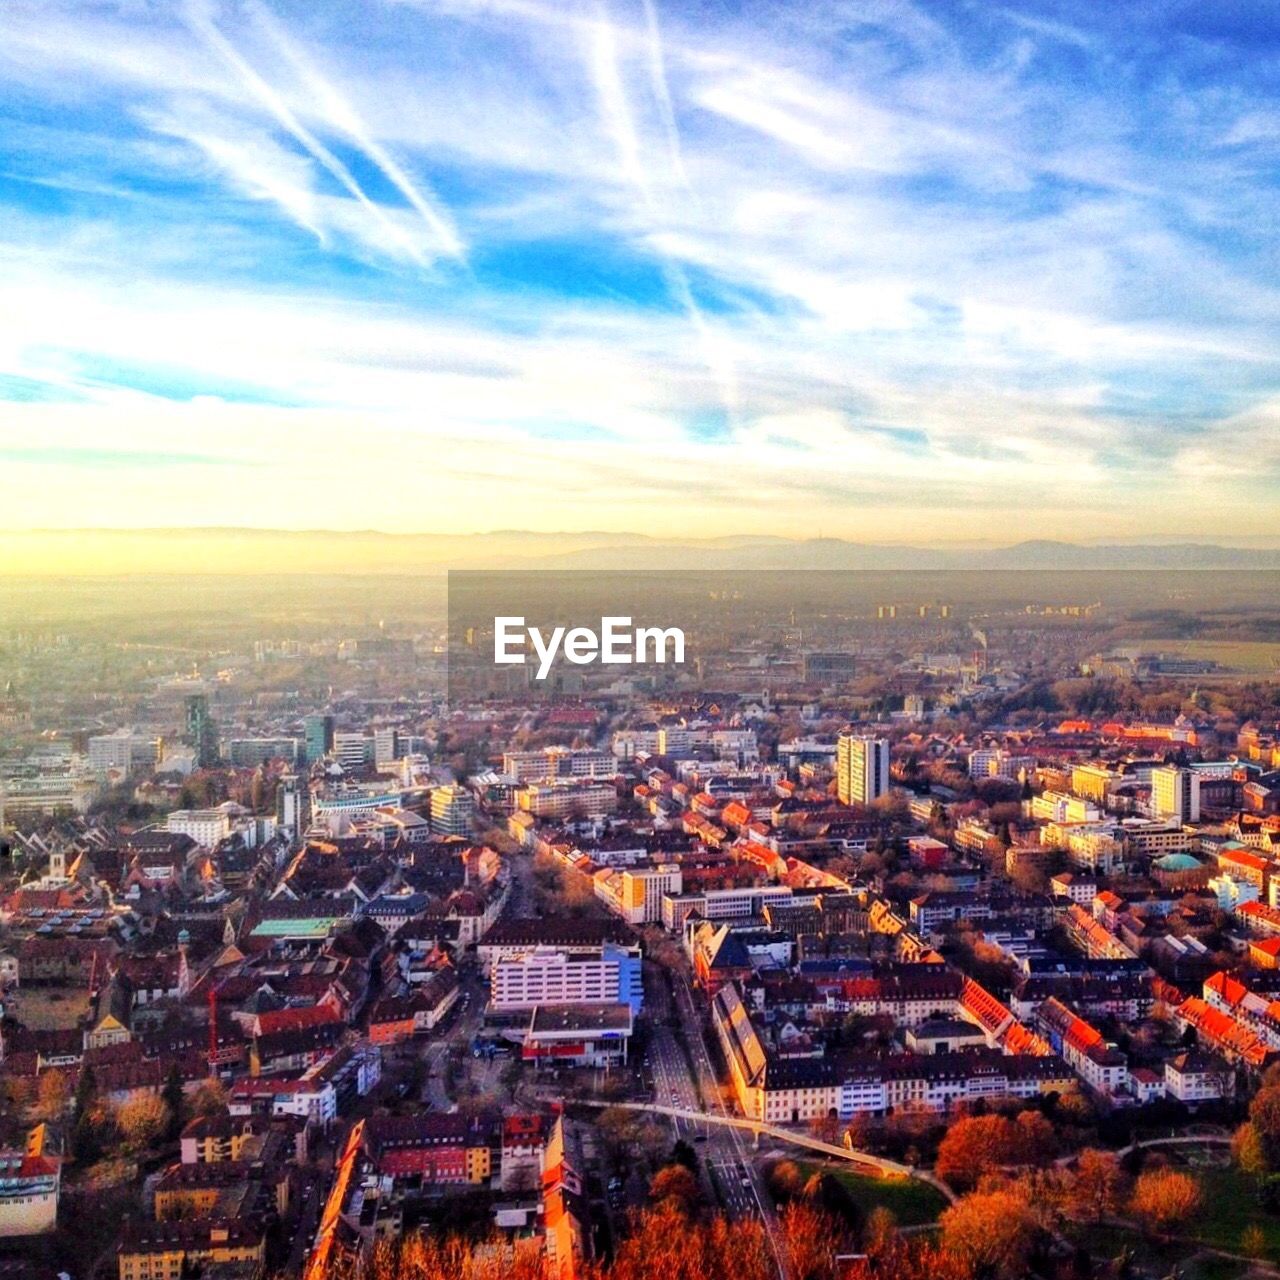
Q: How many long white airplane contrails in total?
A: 4